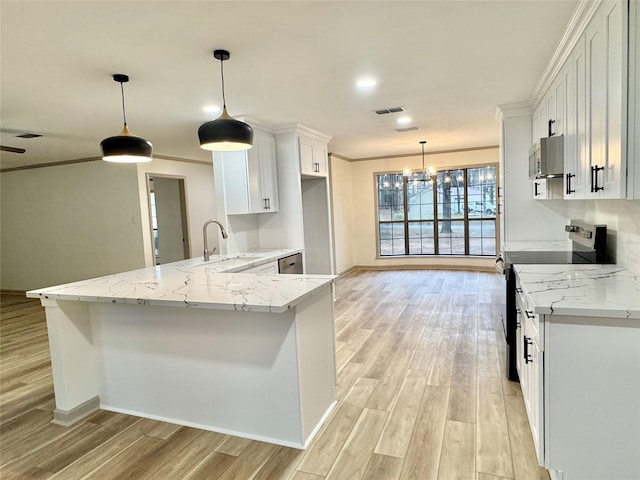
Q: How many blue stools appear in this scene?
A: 0